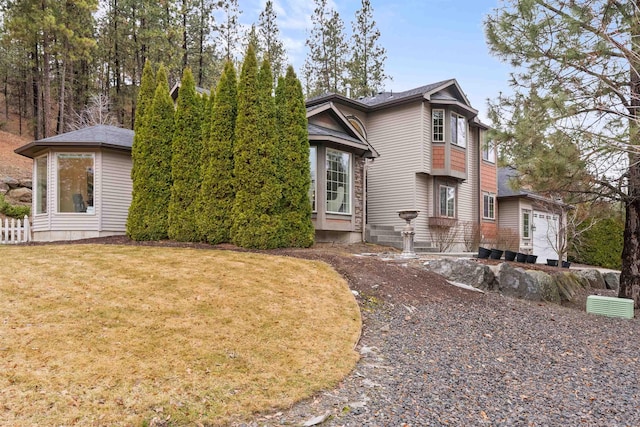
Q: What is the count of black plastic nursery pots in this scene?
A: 7